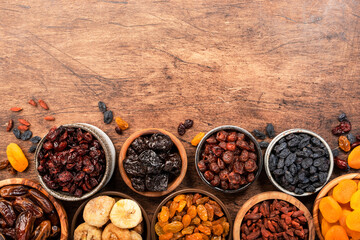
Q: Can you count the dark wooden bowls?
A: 2